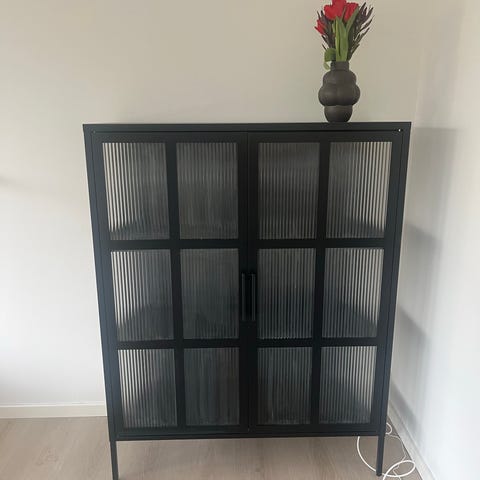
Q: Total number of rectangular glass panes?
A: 12